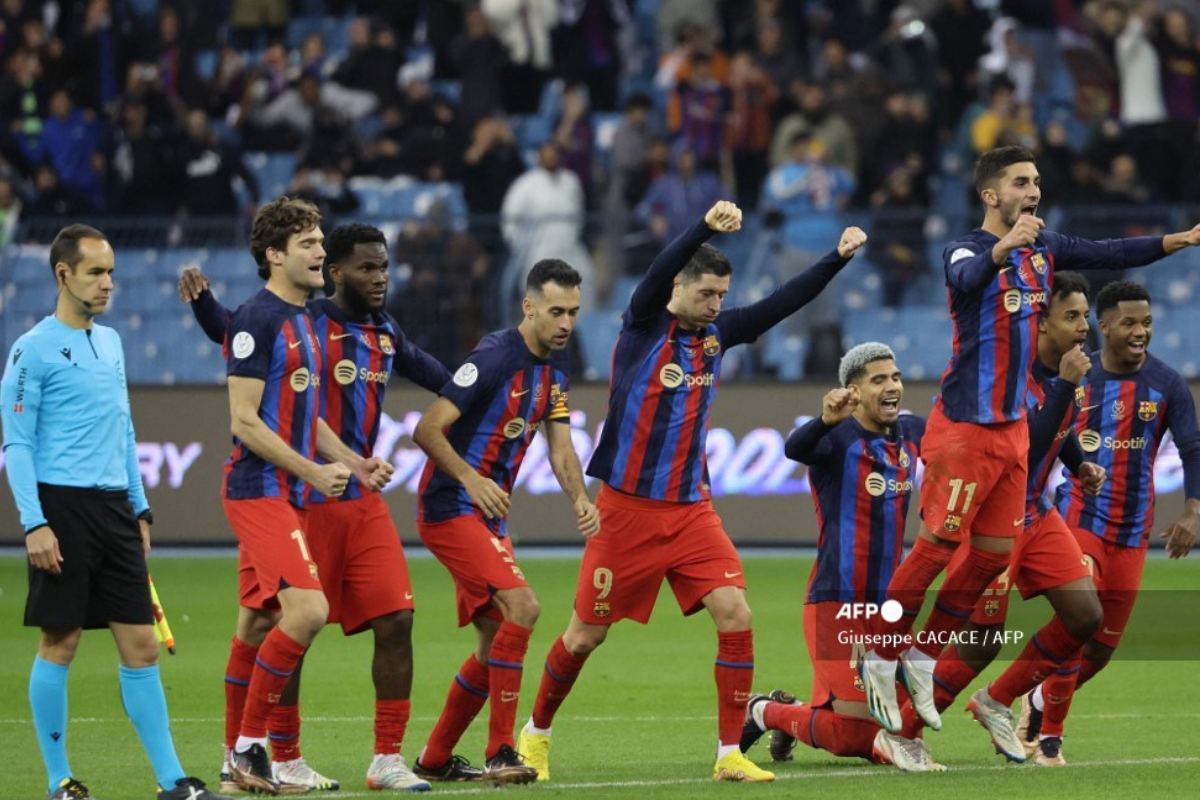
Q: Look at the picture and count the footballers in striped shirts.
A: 8